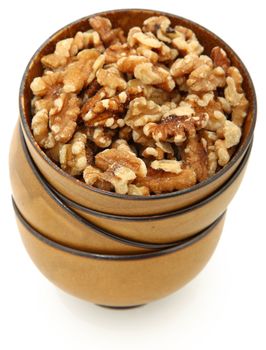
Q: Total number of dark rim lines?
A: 4